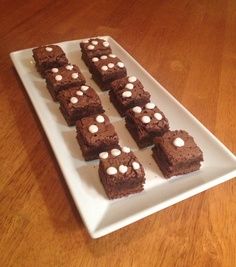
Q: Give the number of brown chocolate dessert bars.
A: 10